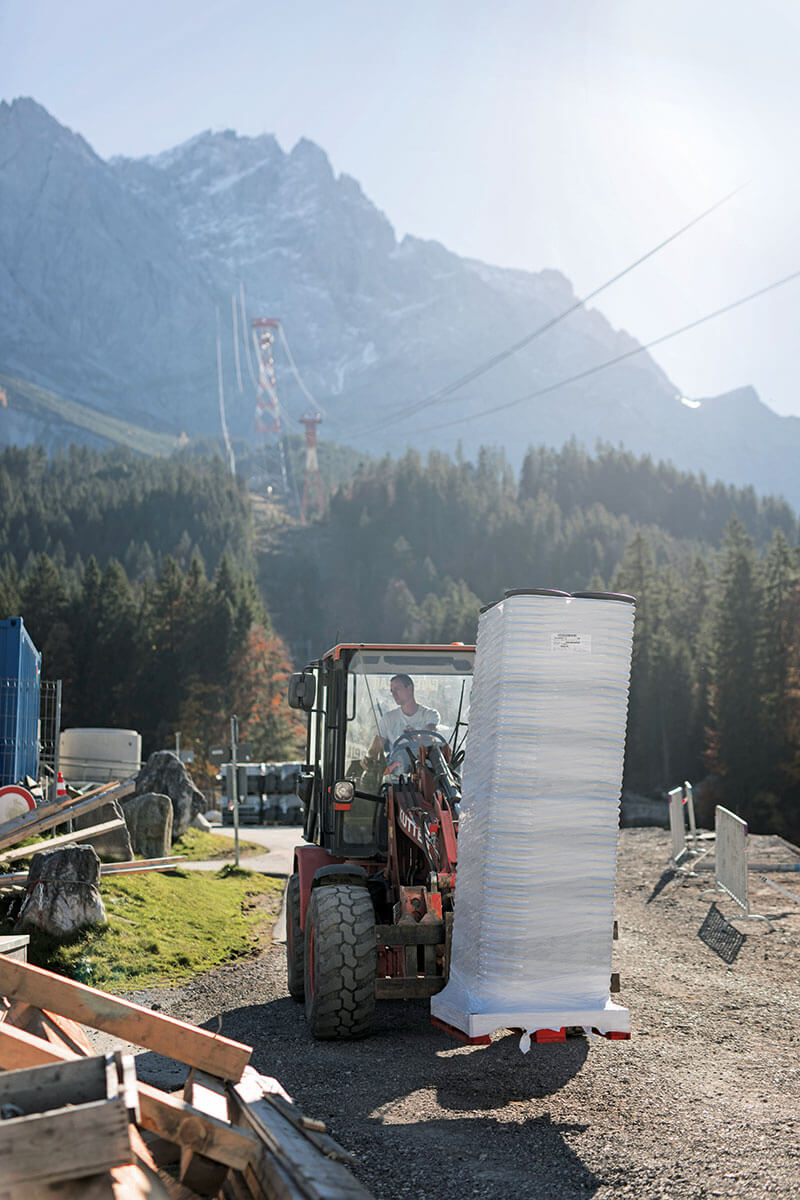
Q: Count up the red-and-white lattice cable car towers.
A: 2